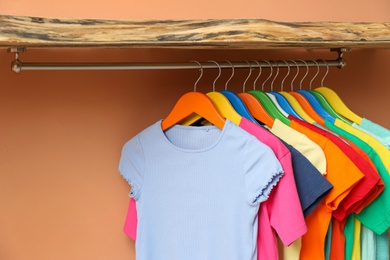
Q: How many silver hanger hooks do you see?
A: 12